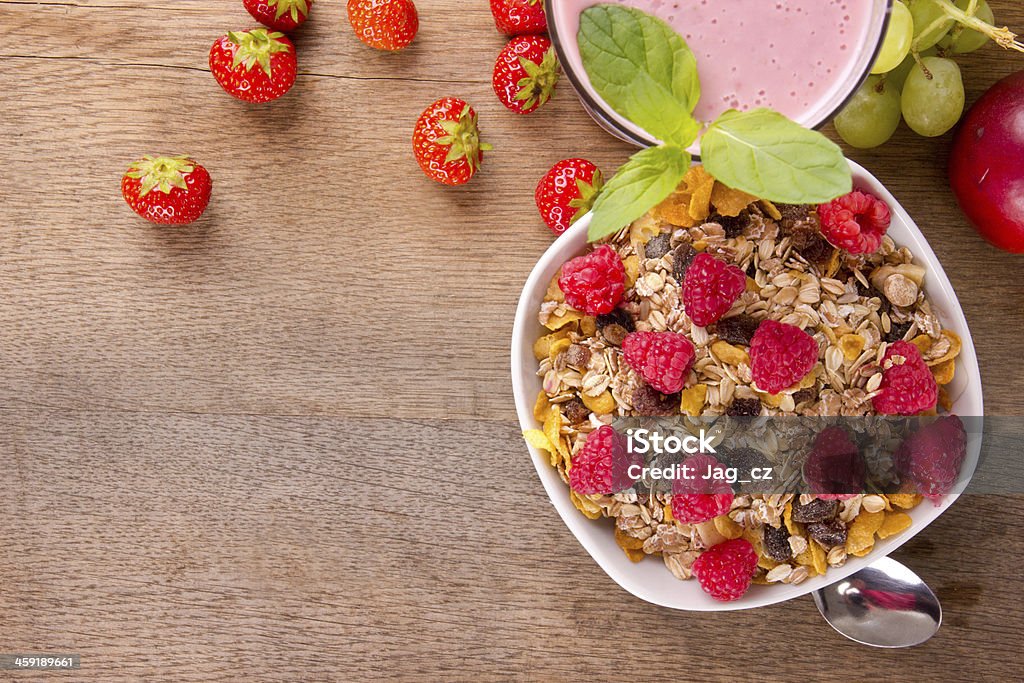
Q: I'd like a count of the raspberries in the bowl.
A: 11